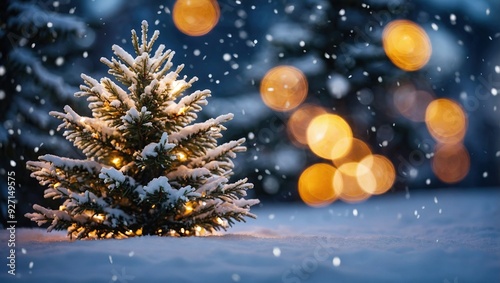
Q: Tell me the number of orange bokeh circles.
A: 11